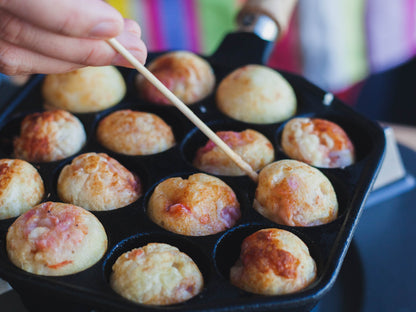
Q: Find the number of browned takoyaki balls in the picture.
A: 14